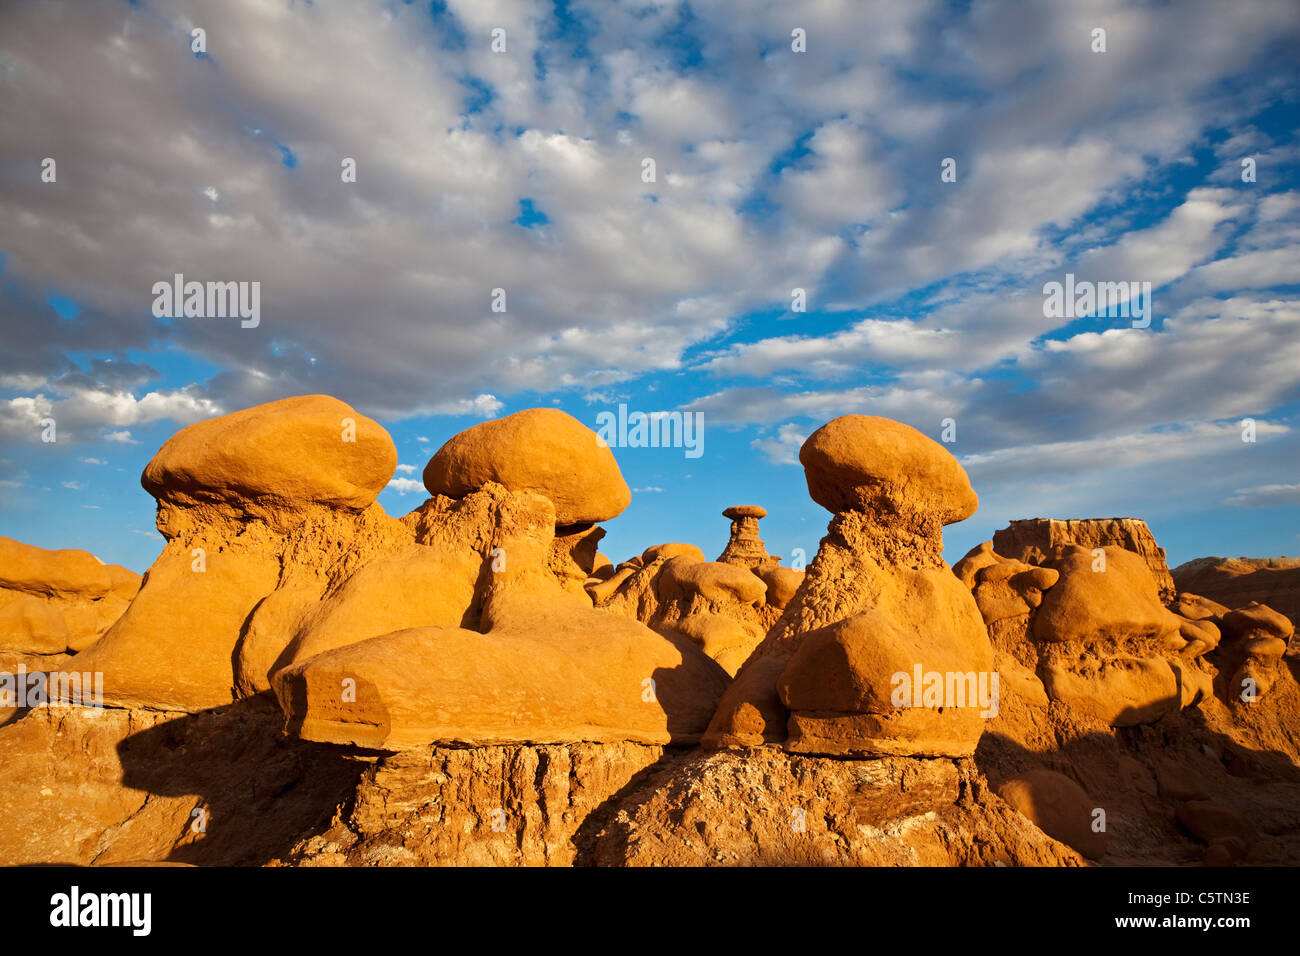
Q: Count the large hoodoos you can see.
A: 3